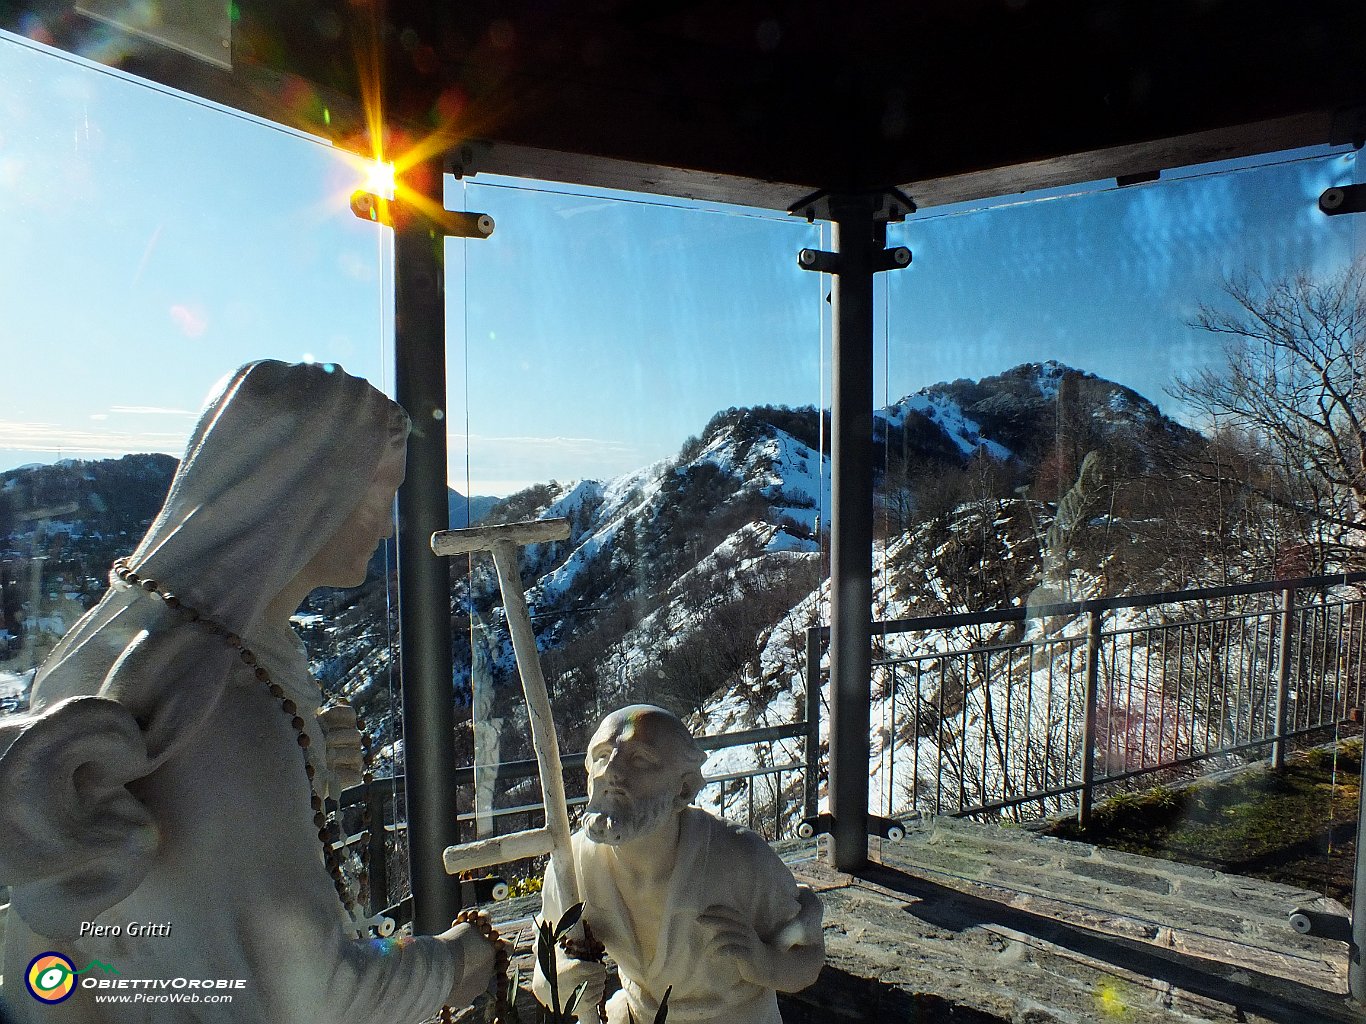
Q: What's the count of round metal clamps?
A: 10